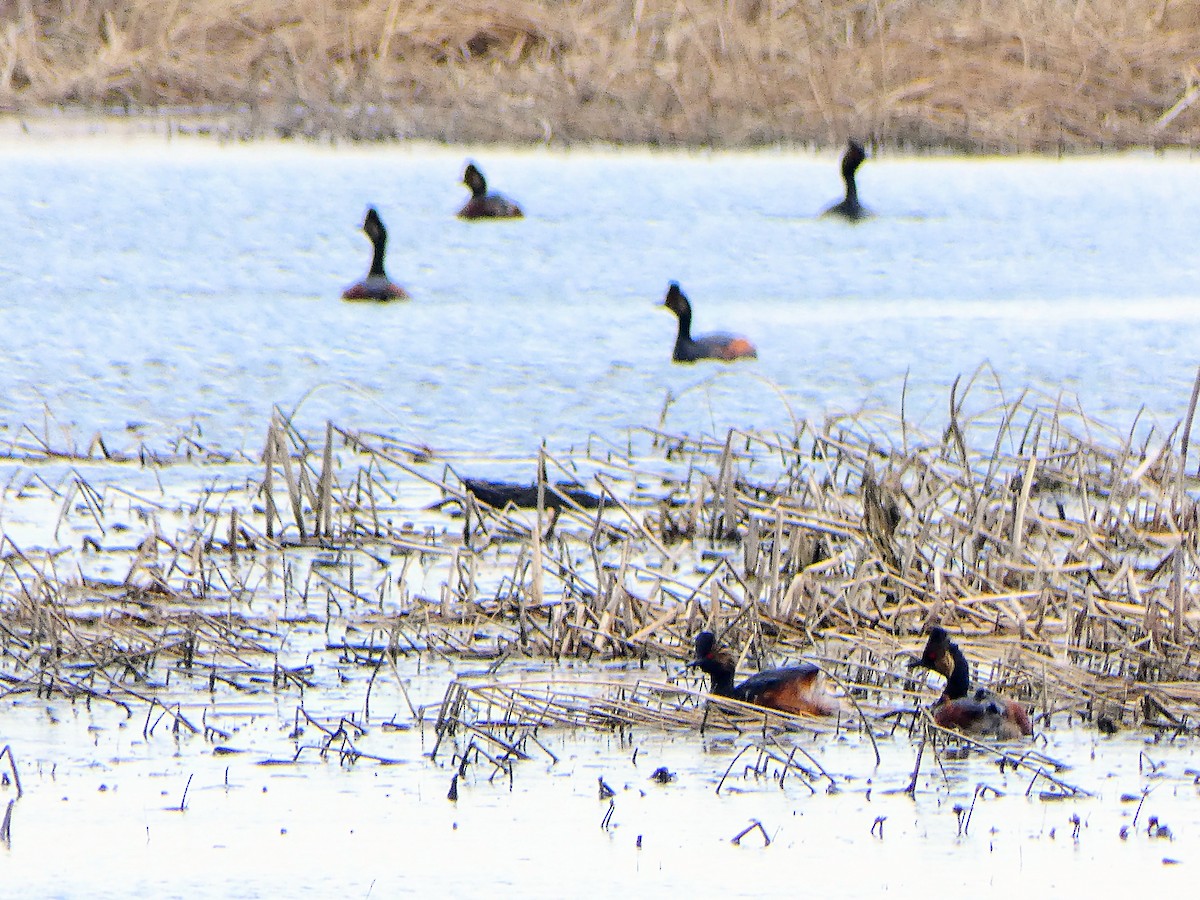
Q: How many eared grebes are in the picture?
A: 6